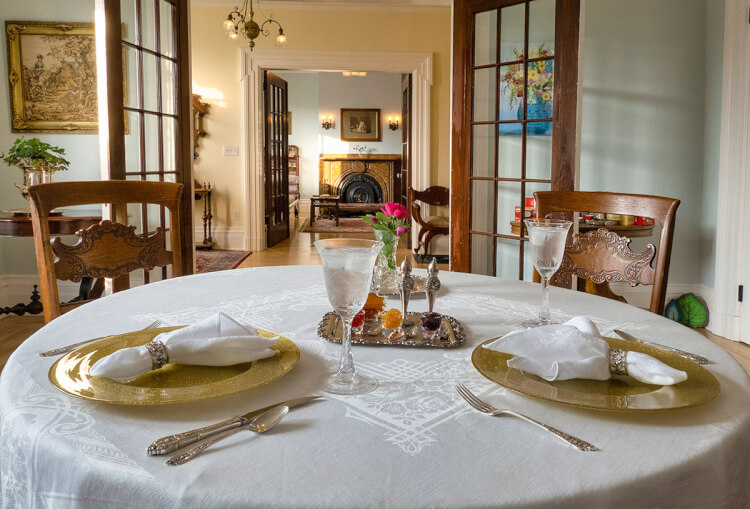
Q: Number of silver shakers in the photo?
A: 2